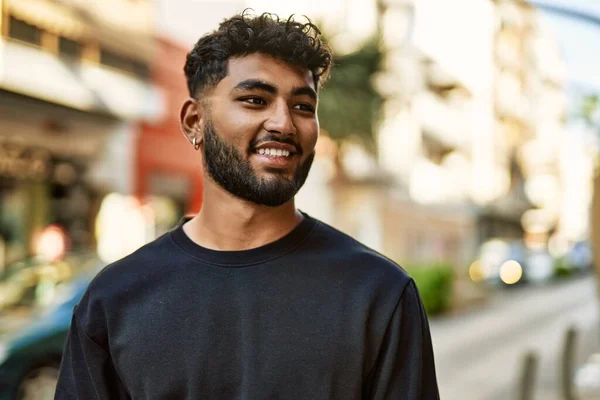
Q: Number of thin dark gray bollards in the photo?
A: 2